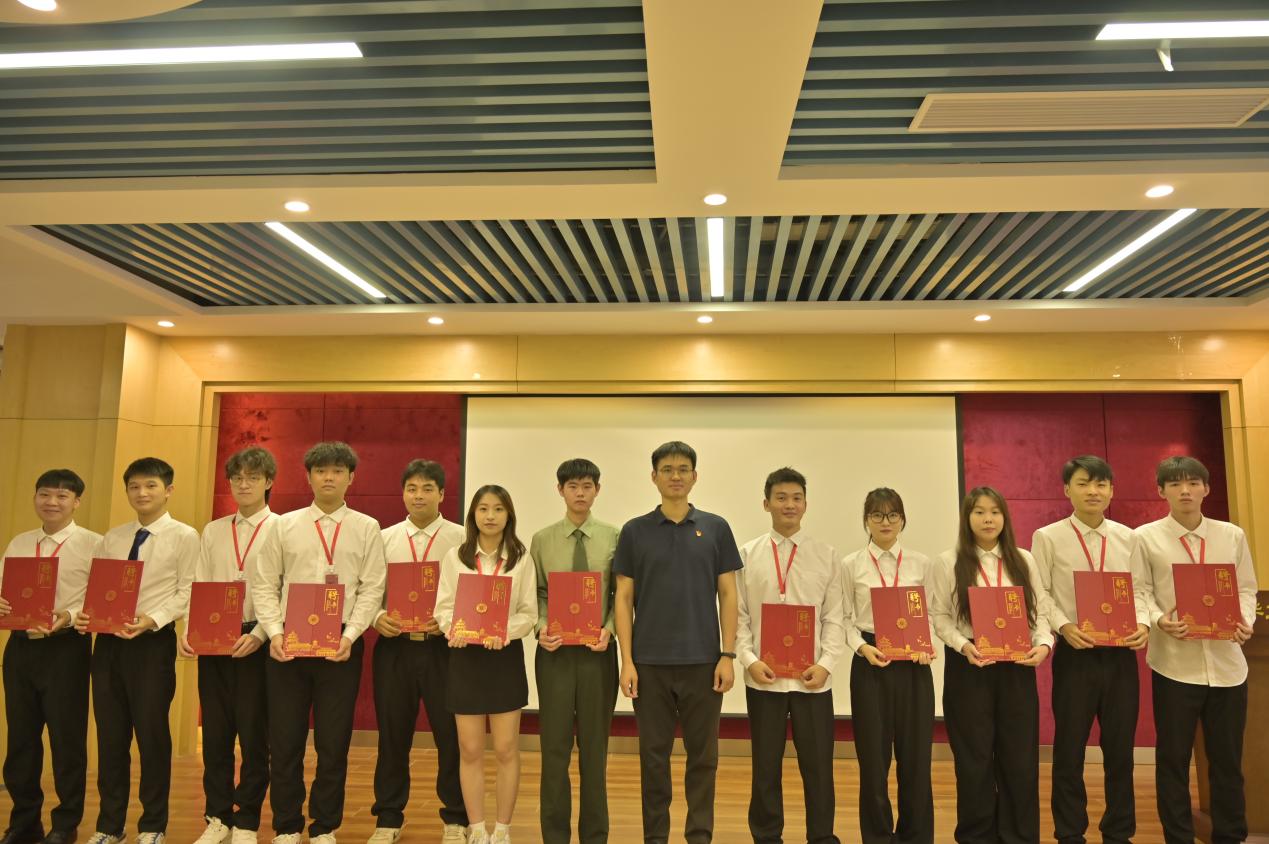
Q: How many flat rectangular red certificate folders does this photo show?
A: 12